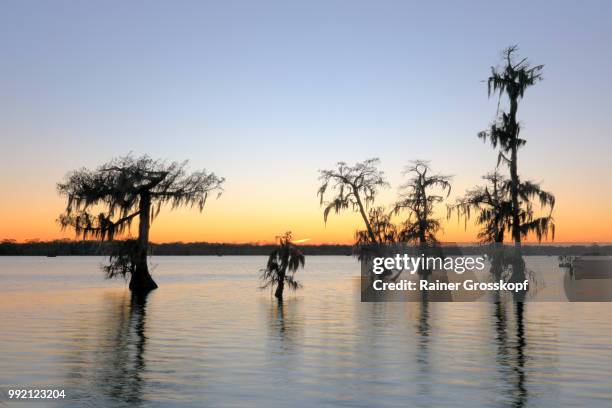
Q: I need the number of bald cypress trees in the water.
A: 6